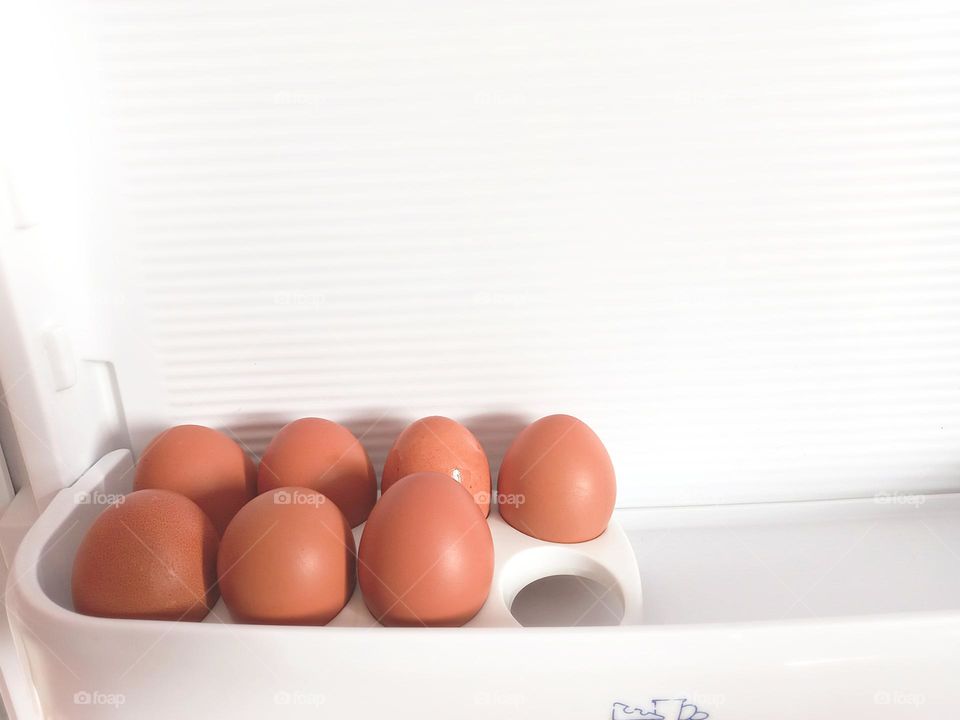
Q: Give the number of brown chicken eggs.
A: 7